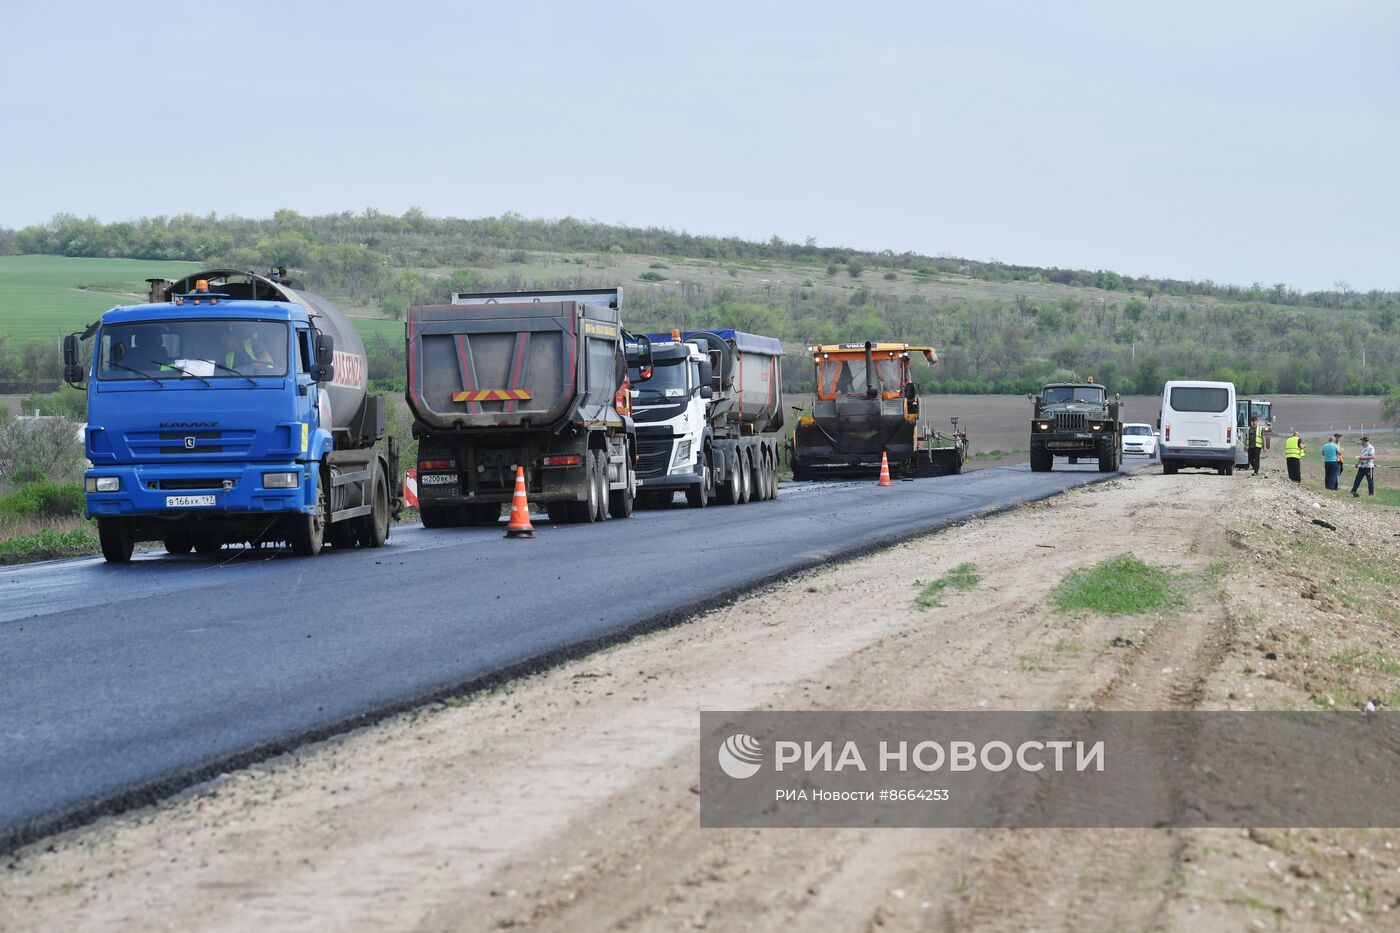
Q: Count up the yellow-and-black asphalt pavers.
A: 1